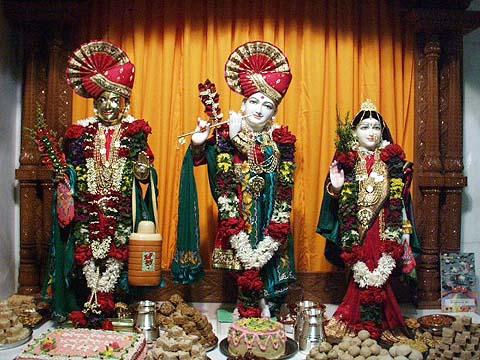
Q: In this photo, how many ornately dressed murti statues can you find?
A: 3